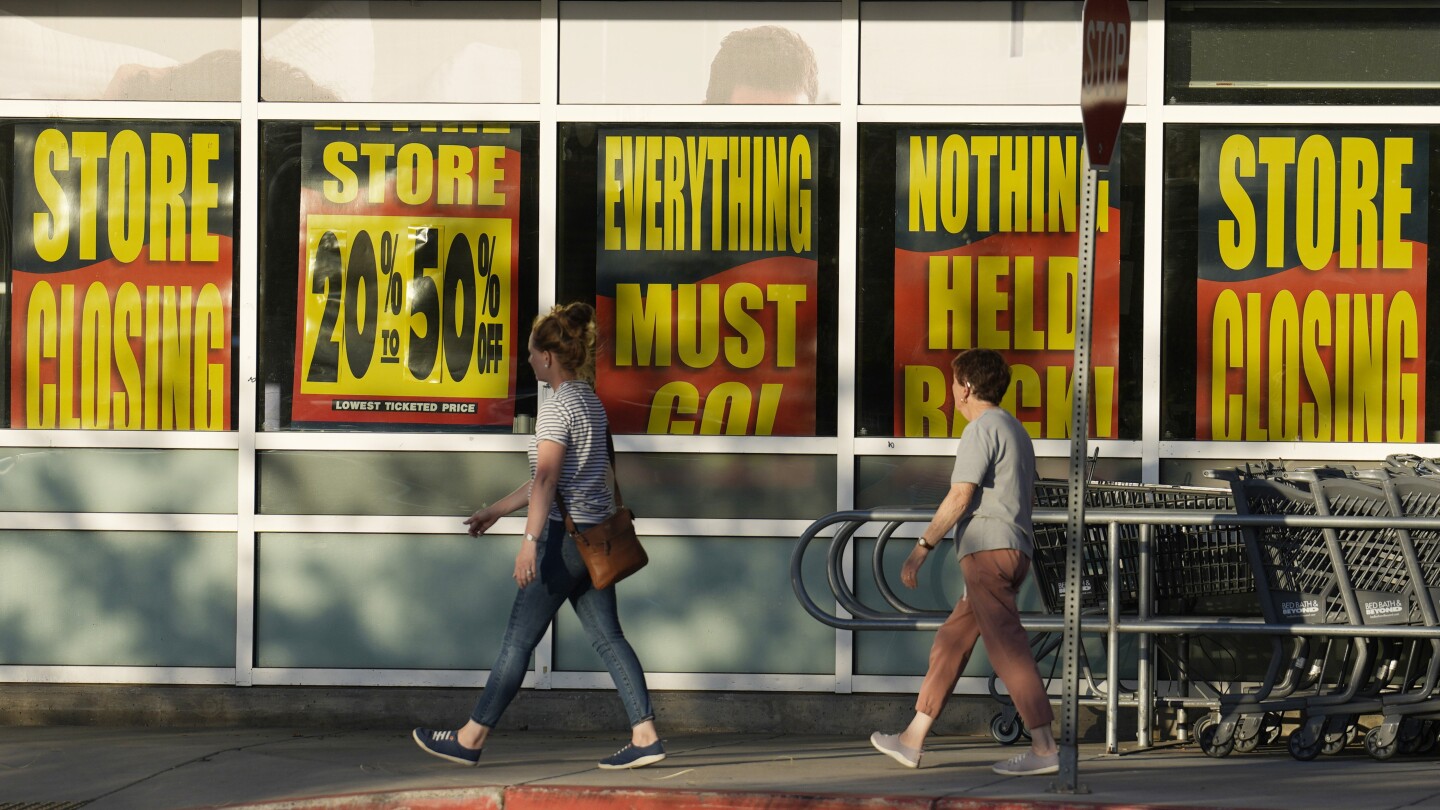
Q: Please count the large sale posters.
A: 5